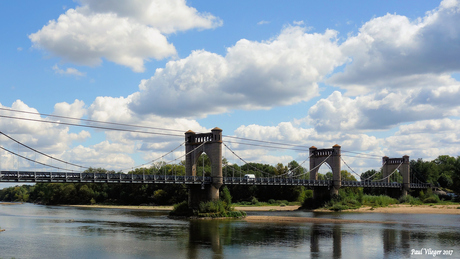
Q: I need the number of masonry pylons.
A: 3